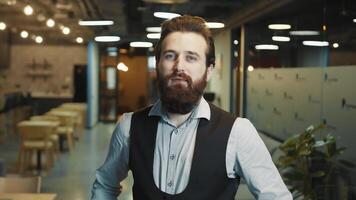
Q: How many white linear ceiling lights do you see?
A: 12